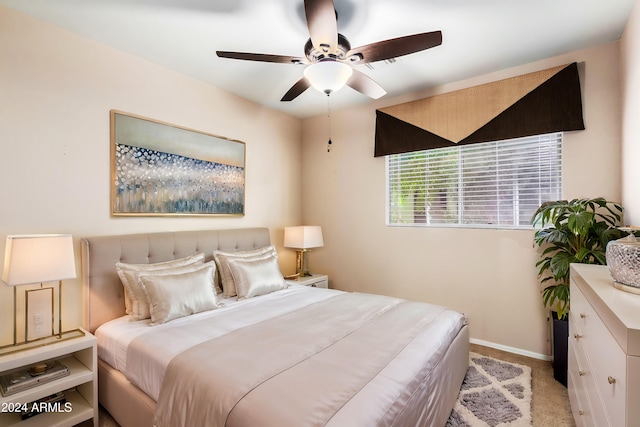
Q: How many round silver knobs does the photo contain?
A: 5